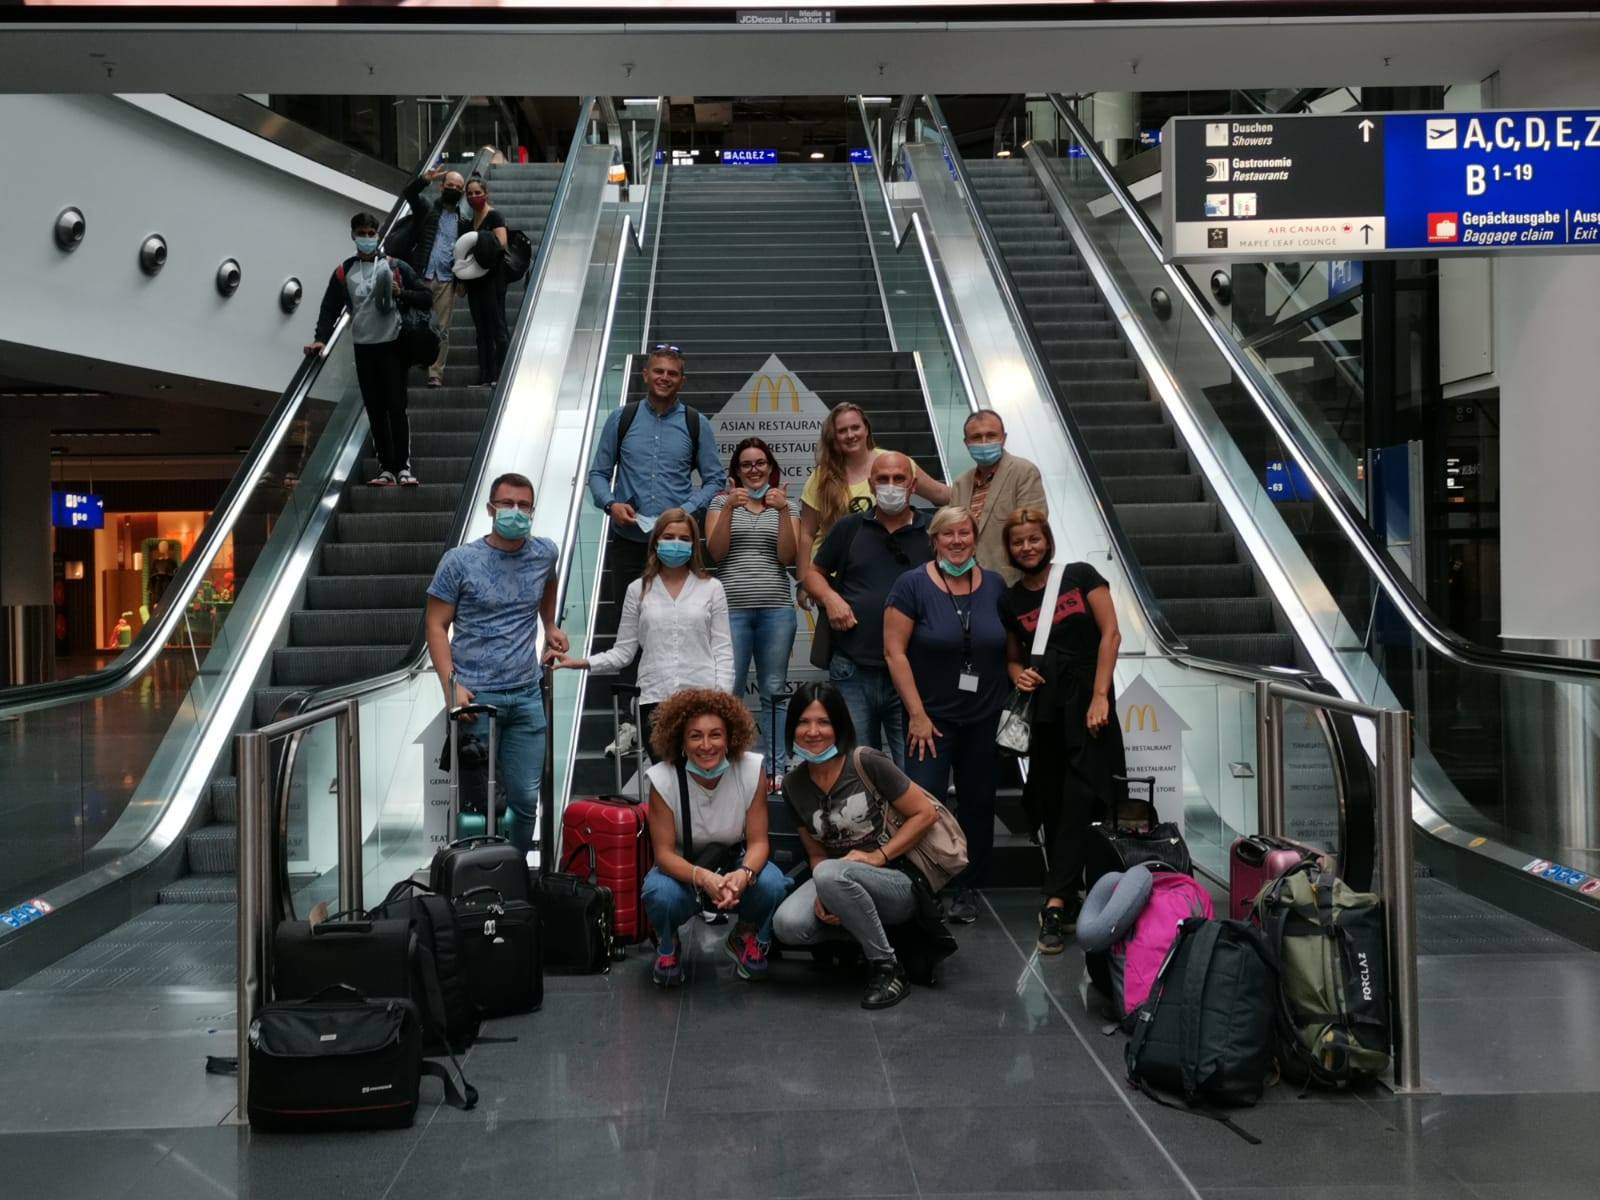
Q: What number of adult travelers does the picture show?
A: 14